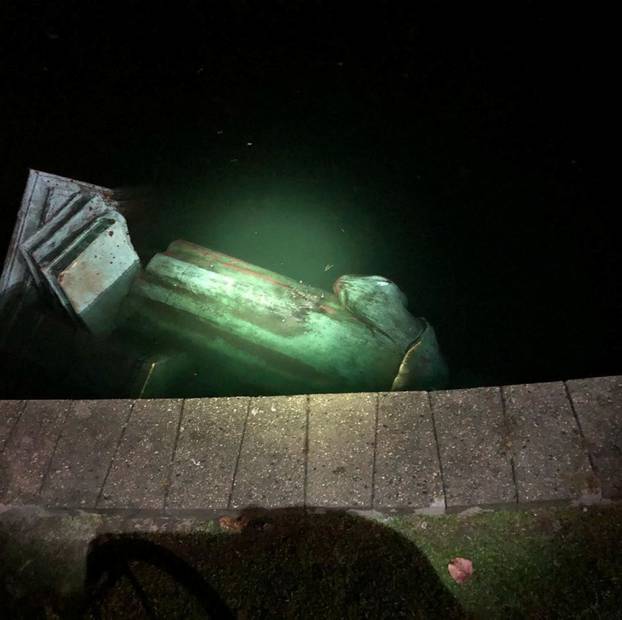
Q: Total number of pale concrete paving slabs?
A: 11